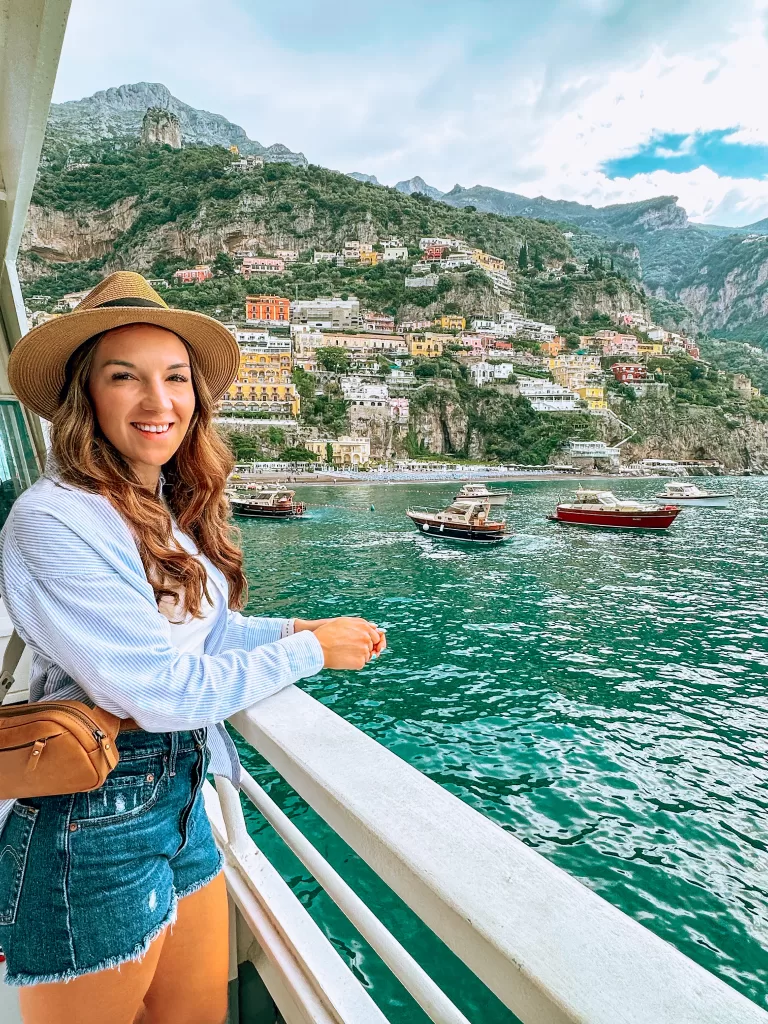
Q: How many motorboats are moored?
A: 5